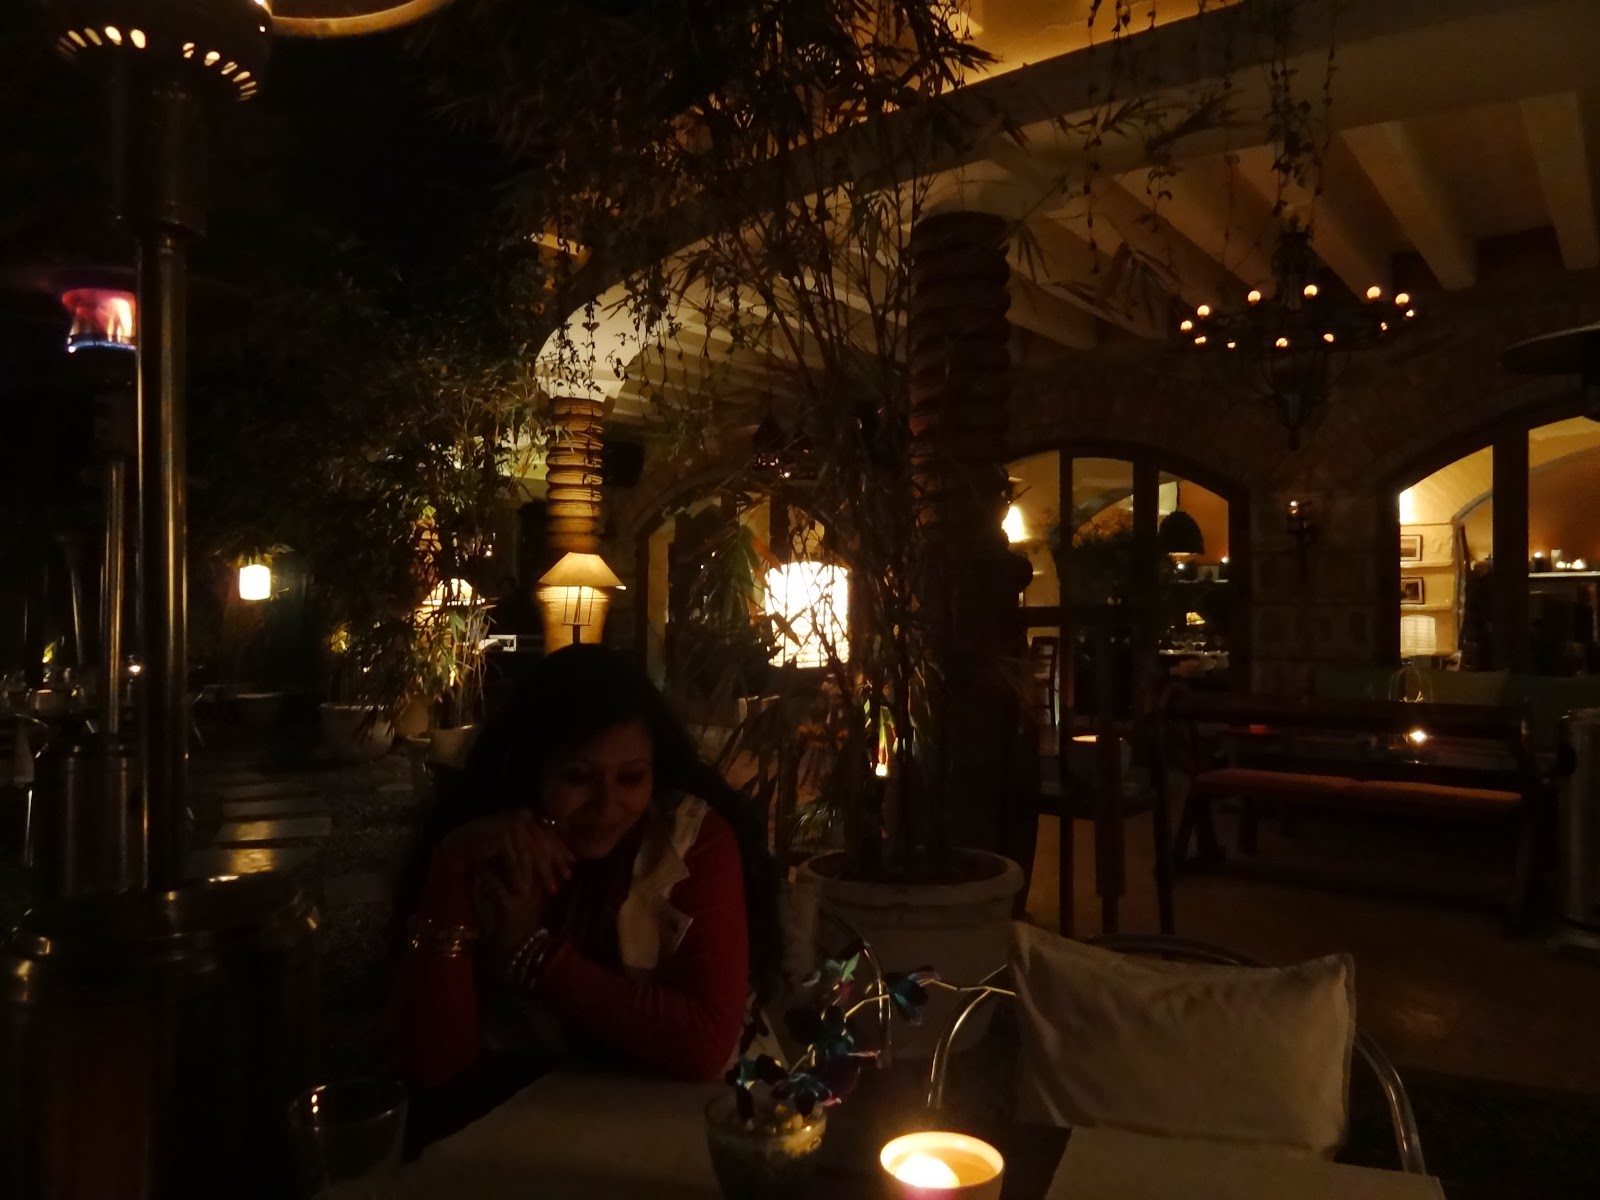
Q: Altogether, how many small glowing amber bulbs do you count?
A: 12